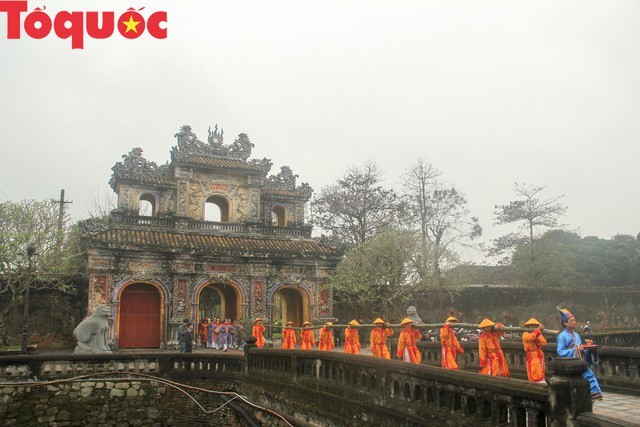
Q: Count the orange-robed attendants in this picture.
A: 10